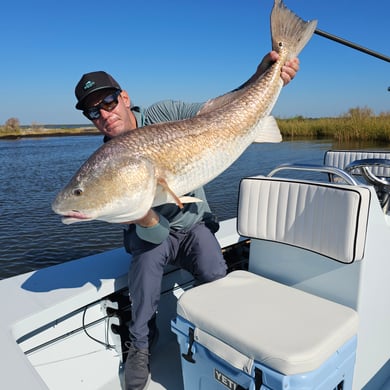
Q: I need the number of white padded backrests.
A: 2